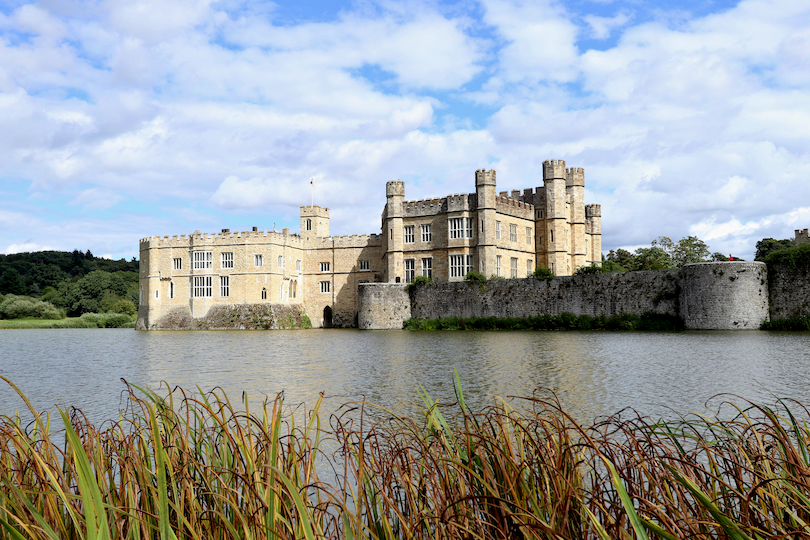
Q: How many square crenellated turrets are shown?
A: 1